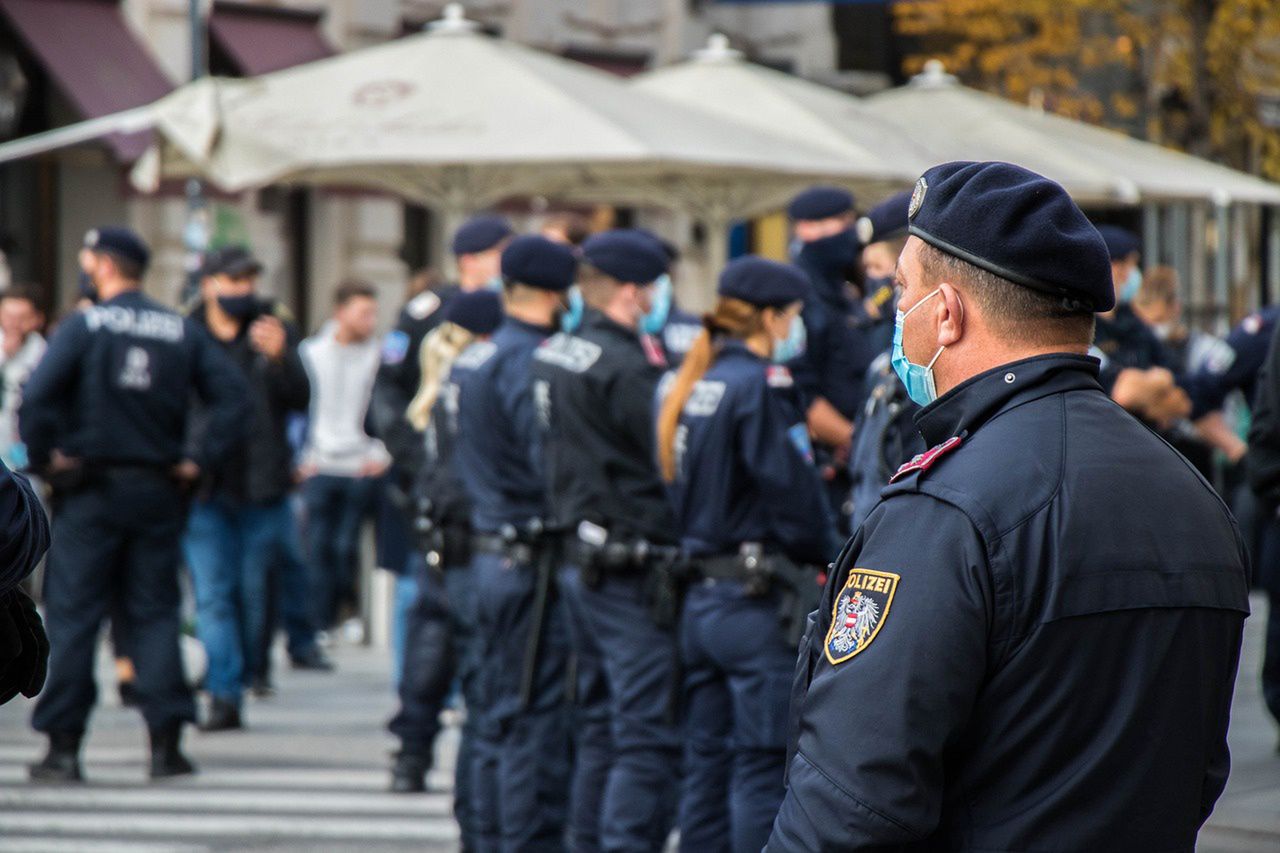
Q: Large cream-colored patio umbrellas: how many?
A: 3